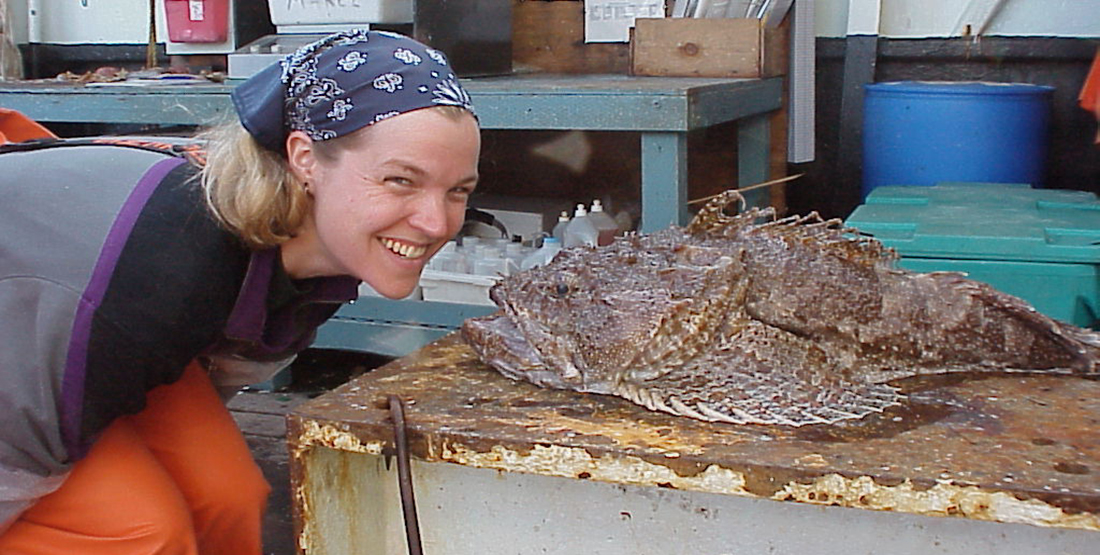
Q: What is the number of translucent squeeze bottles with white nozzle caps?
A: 3